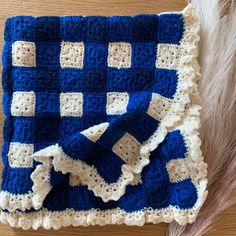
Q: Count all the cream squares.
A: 12